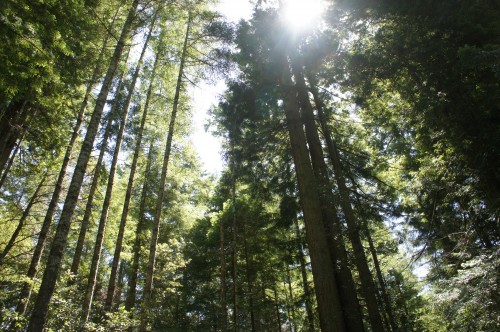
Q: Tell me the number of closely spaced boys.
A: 0